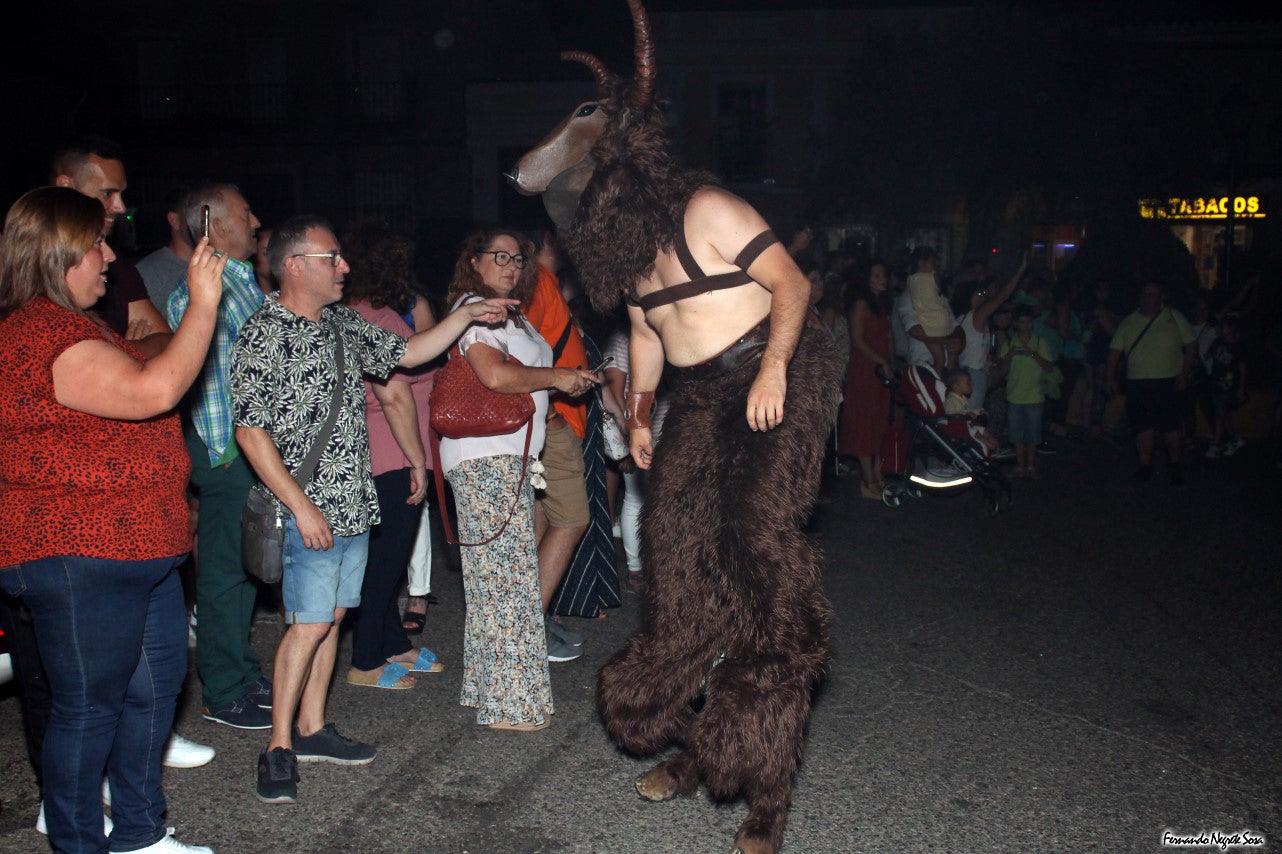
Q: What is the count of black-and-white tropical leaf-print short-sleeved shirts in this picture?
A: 1